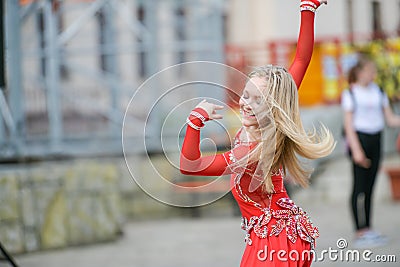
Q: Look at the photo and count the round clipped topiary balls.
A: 0